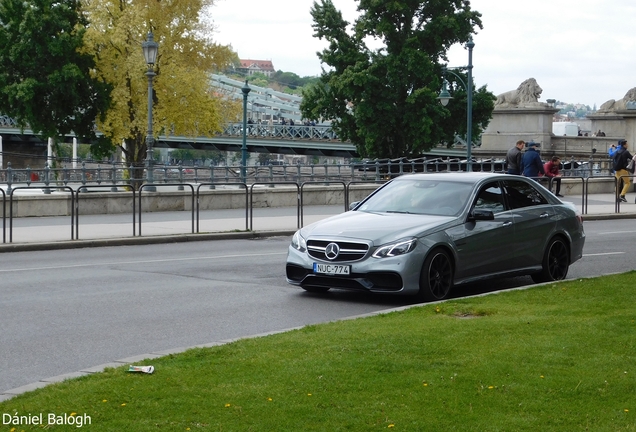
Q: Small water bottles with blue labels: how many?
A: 0